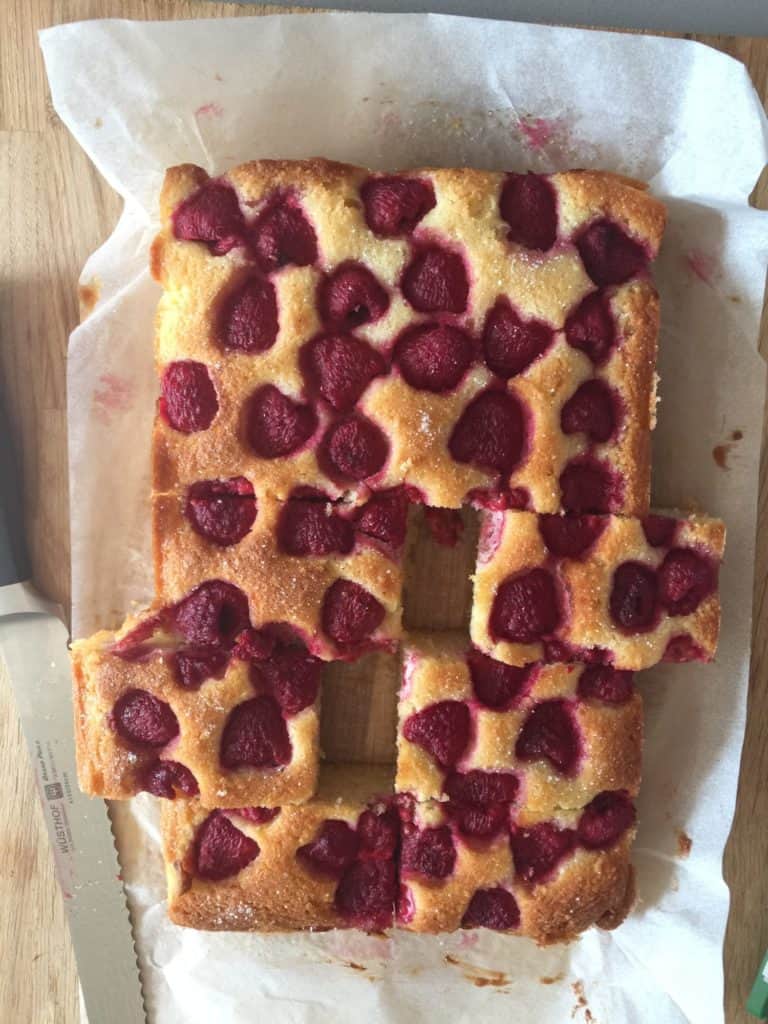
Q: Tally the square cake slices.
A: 6